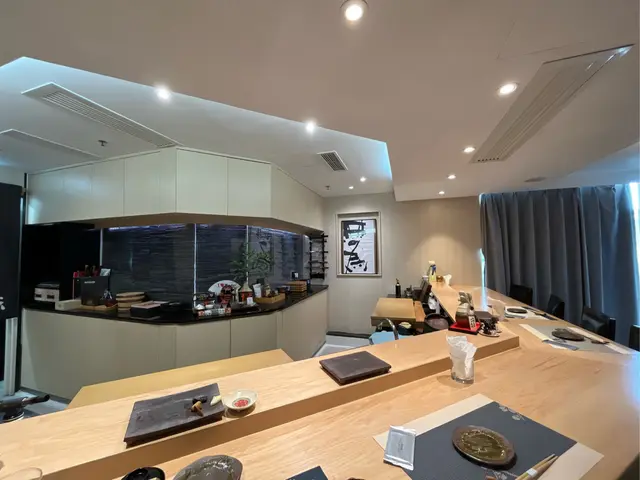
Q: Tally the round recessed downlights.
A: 9